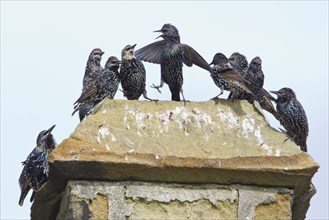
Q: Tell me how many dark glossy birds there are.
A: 9